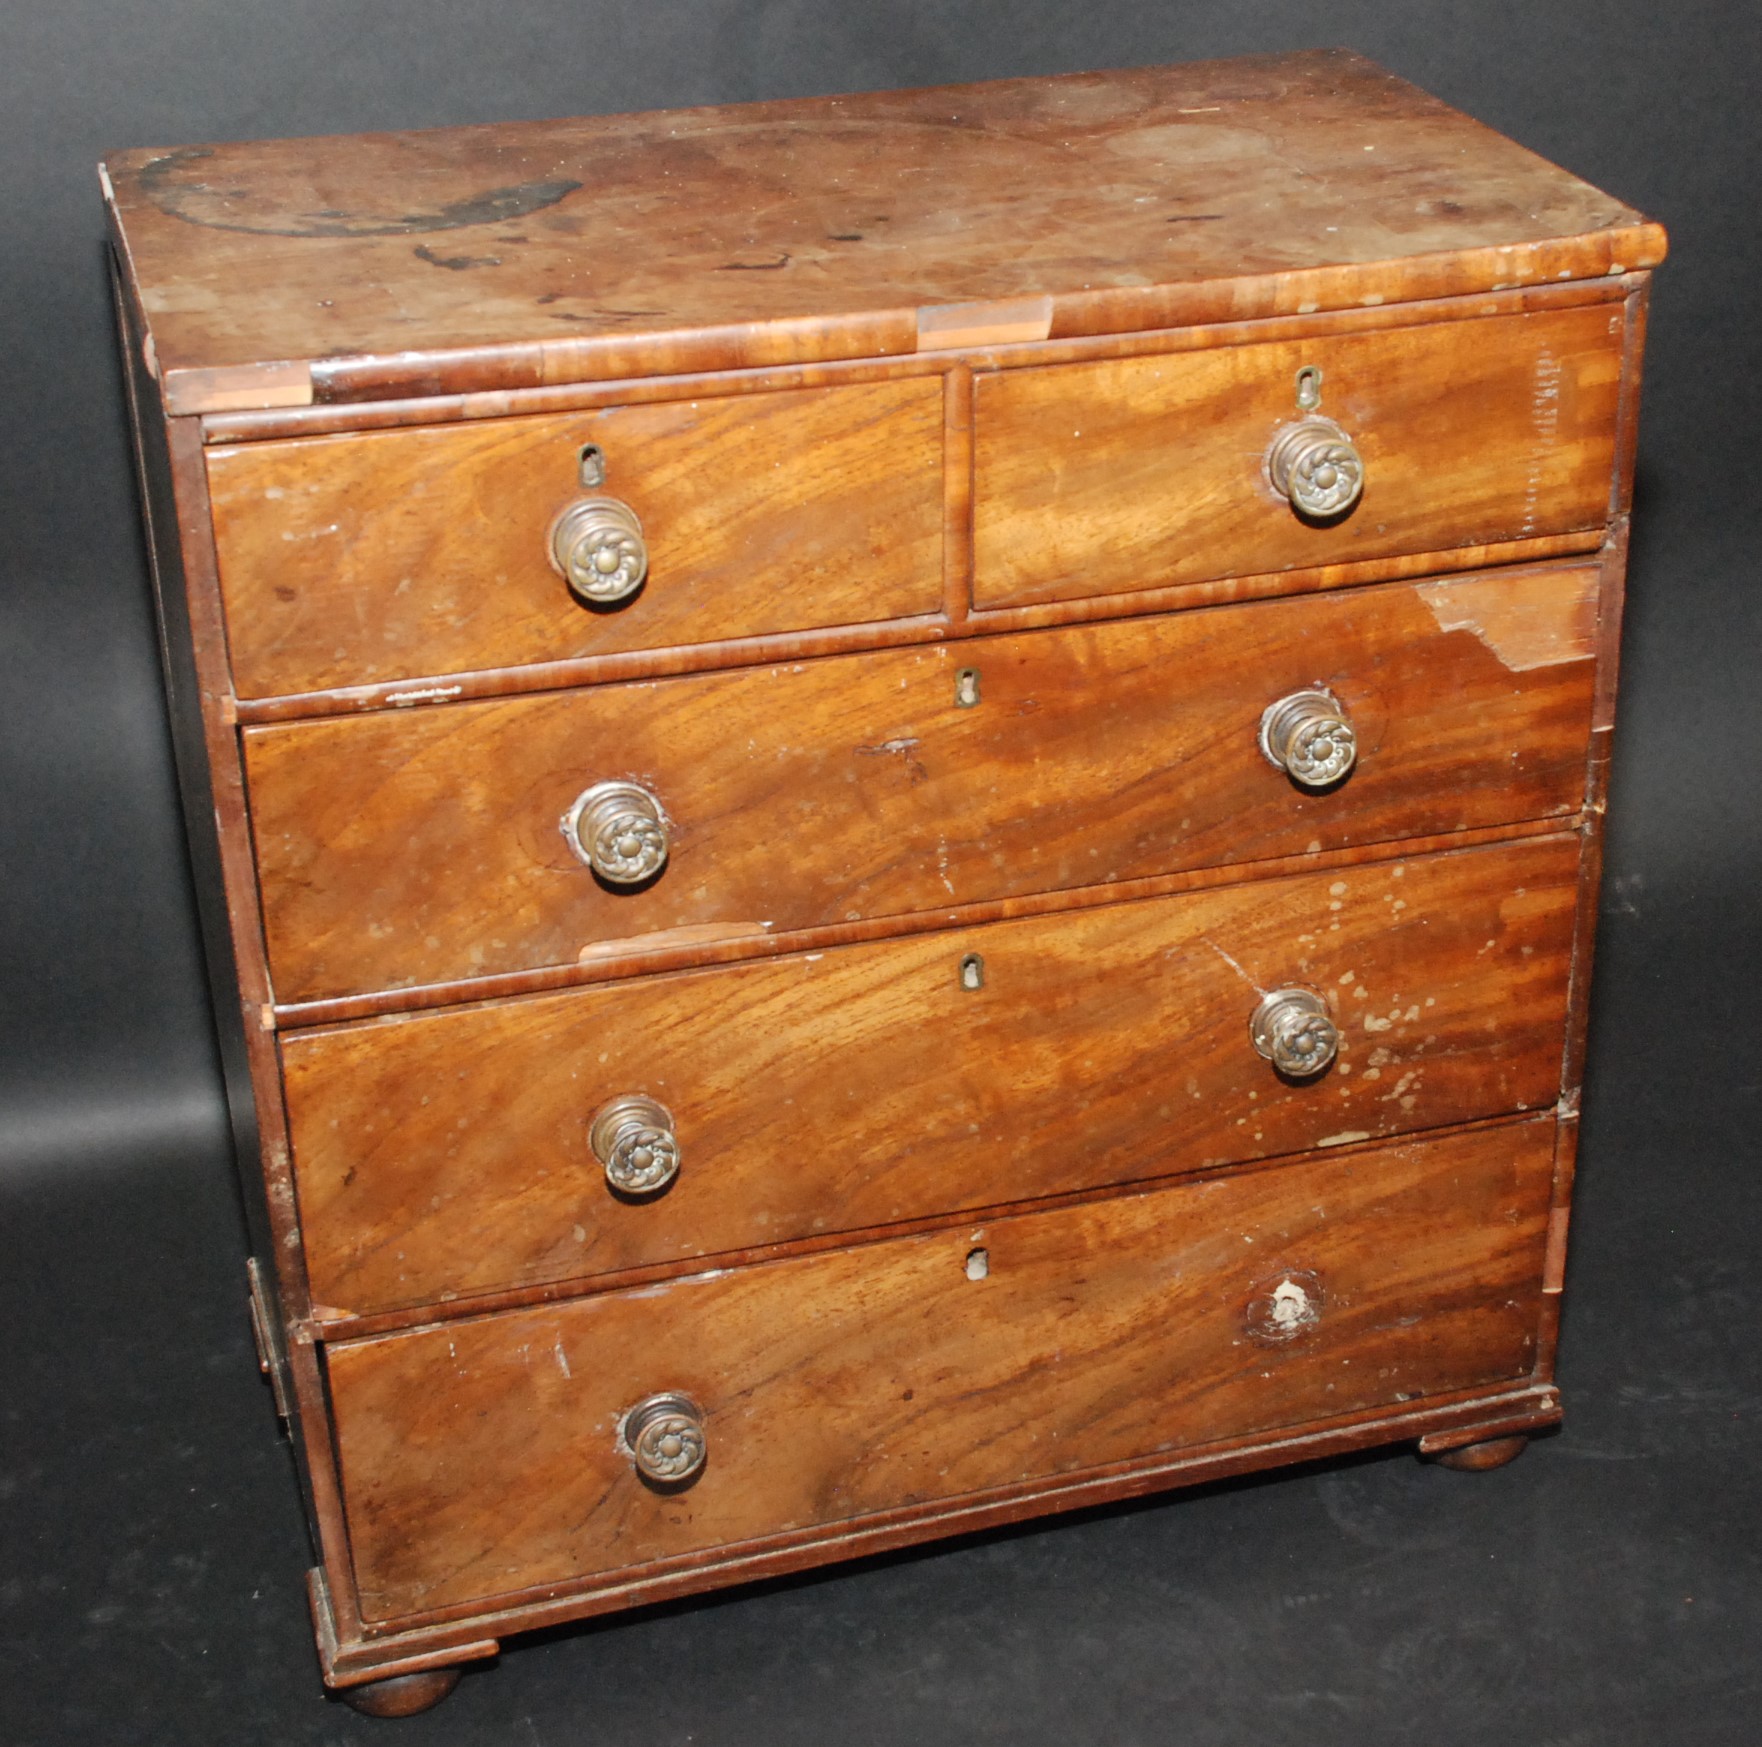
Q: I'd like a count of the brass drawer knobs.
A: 7